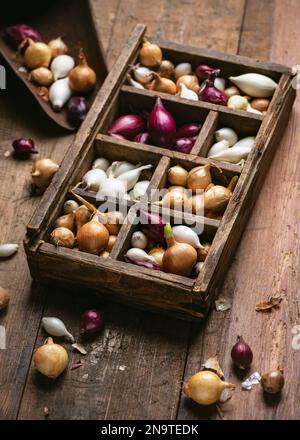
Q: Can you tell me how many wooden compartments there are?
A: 7